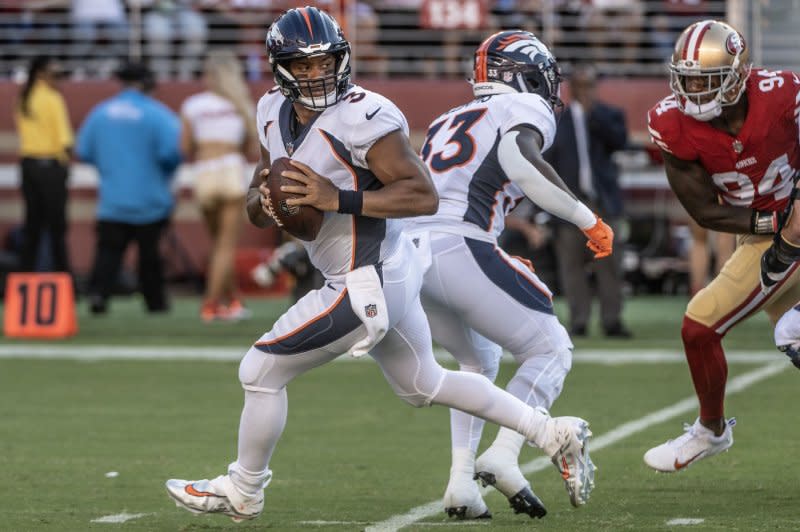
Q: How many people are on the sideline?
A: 4